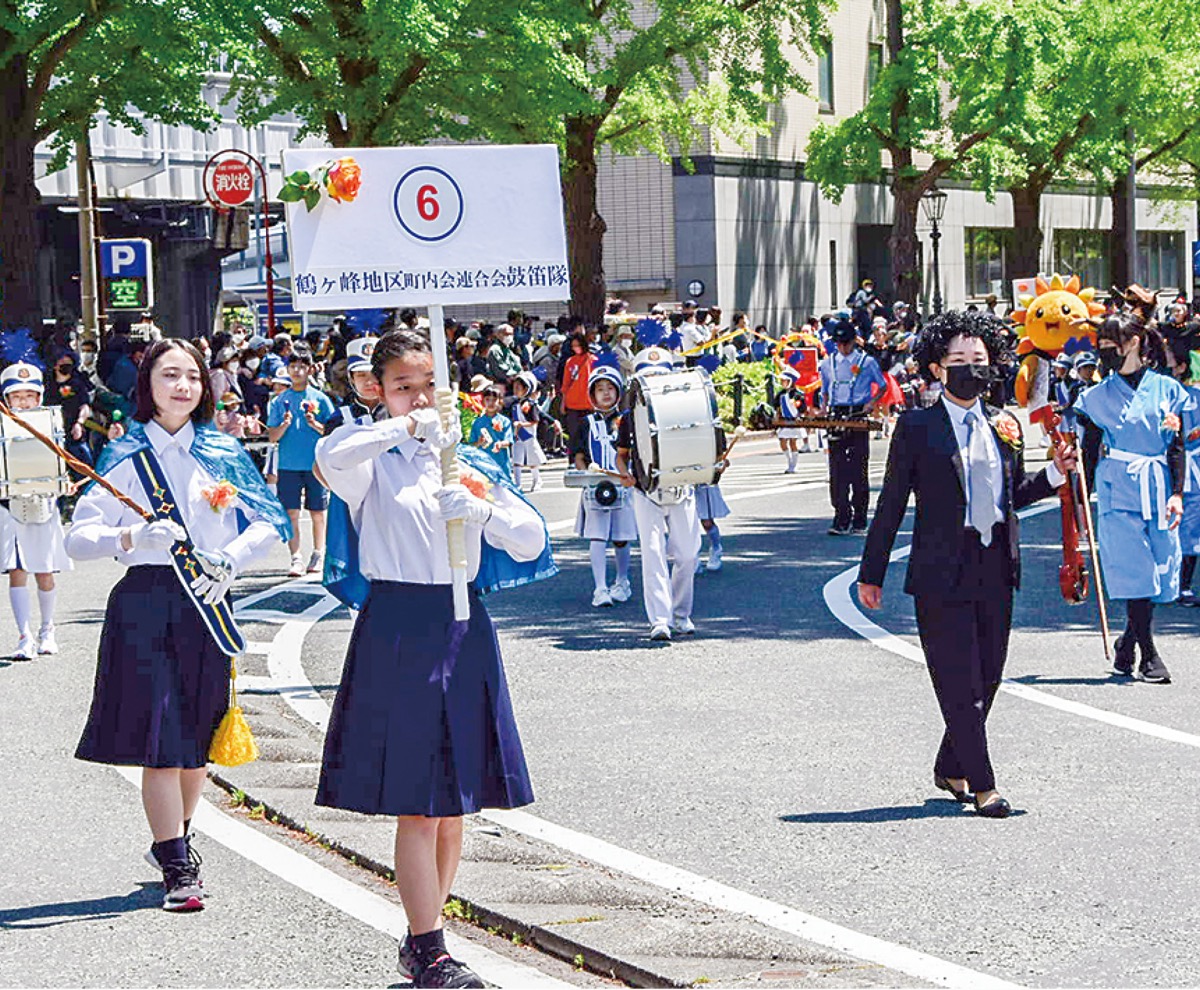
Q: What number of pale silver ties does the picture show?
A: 1